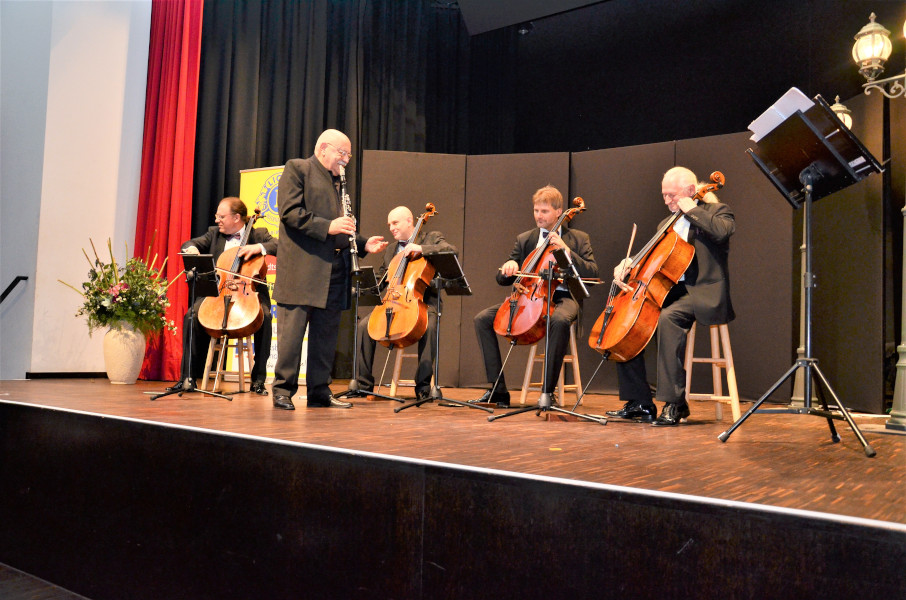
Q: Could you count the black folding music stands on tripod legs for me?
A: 5